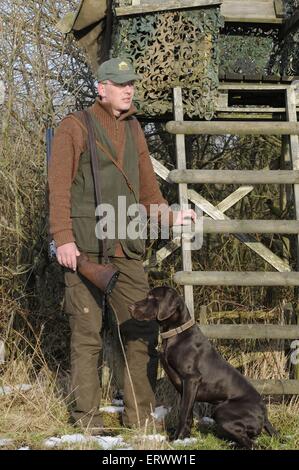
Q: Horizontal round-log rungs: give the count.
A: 6